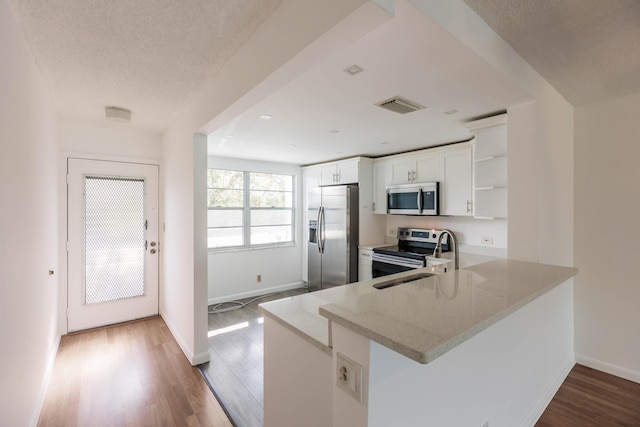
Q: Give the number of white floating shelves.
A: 3